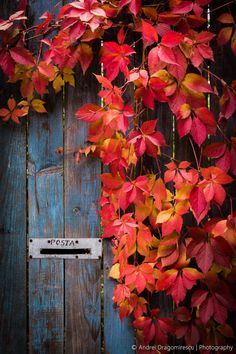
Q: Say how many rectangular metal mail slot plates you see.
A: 1